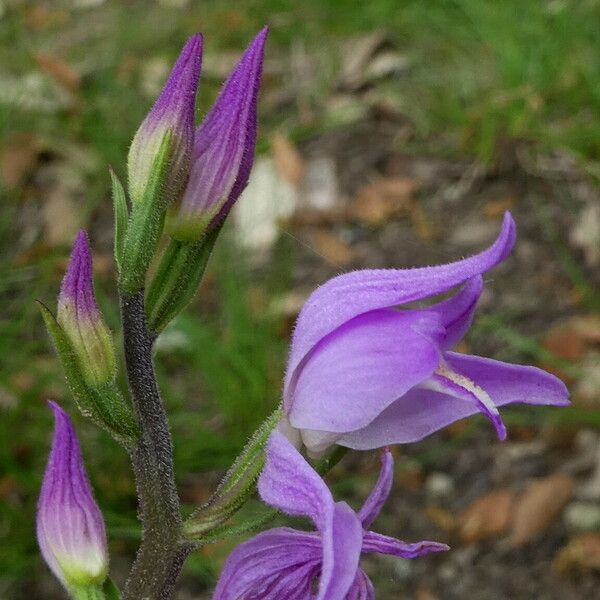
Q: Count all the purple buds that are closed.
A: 4